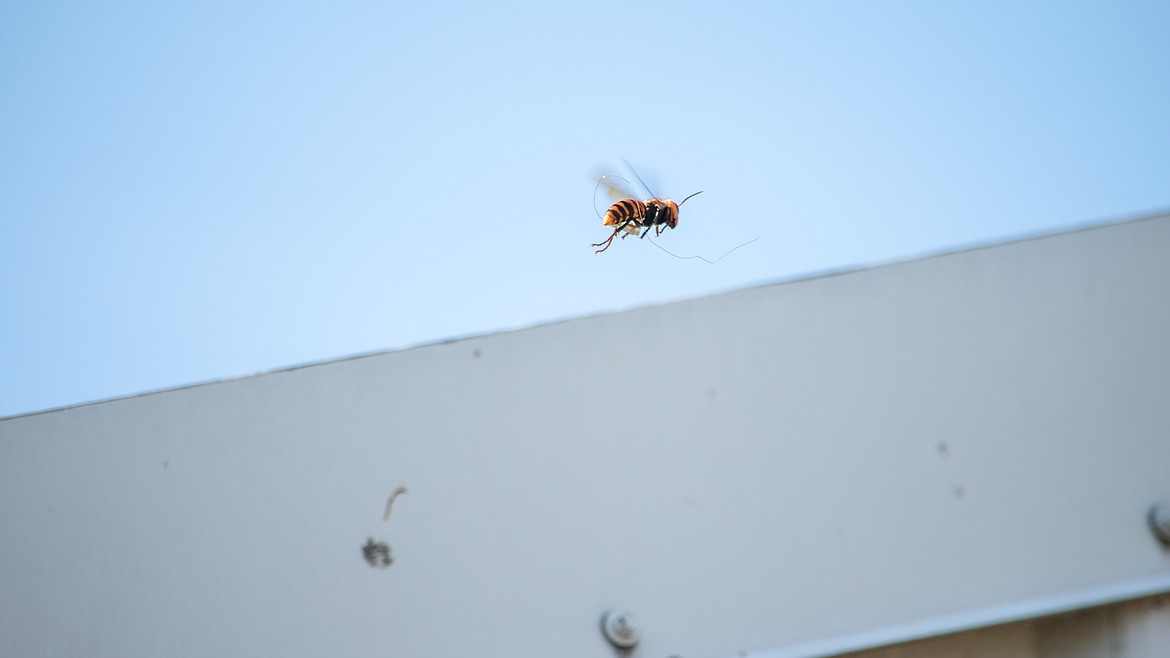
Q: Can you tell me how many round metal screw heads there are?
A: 2